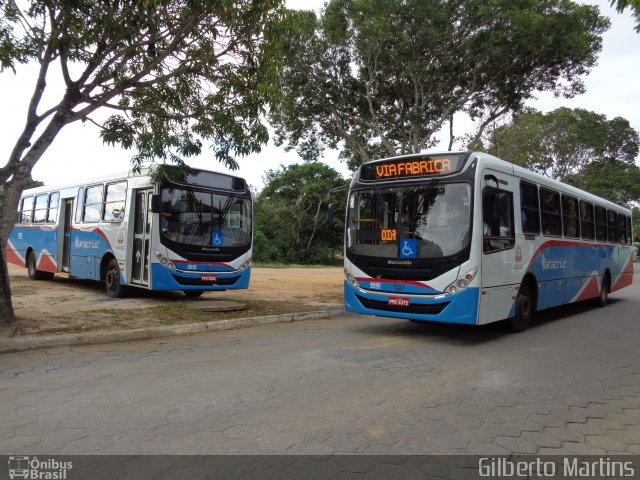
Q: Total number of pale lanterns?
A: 0